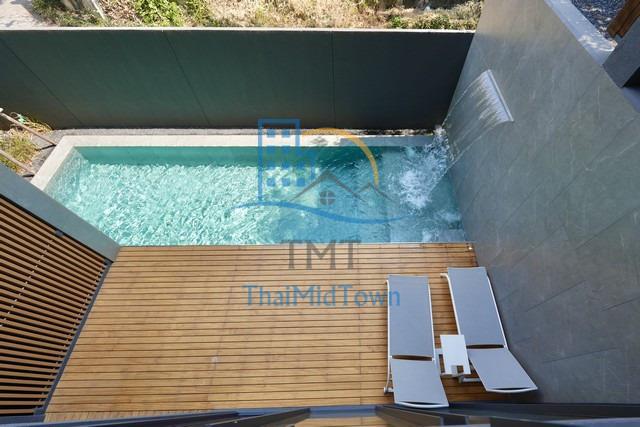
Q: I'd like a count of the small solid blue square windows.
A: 10